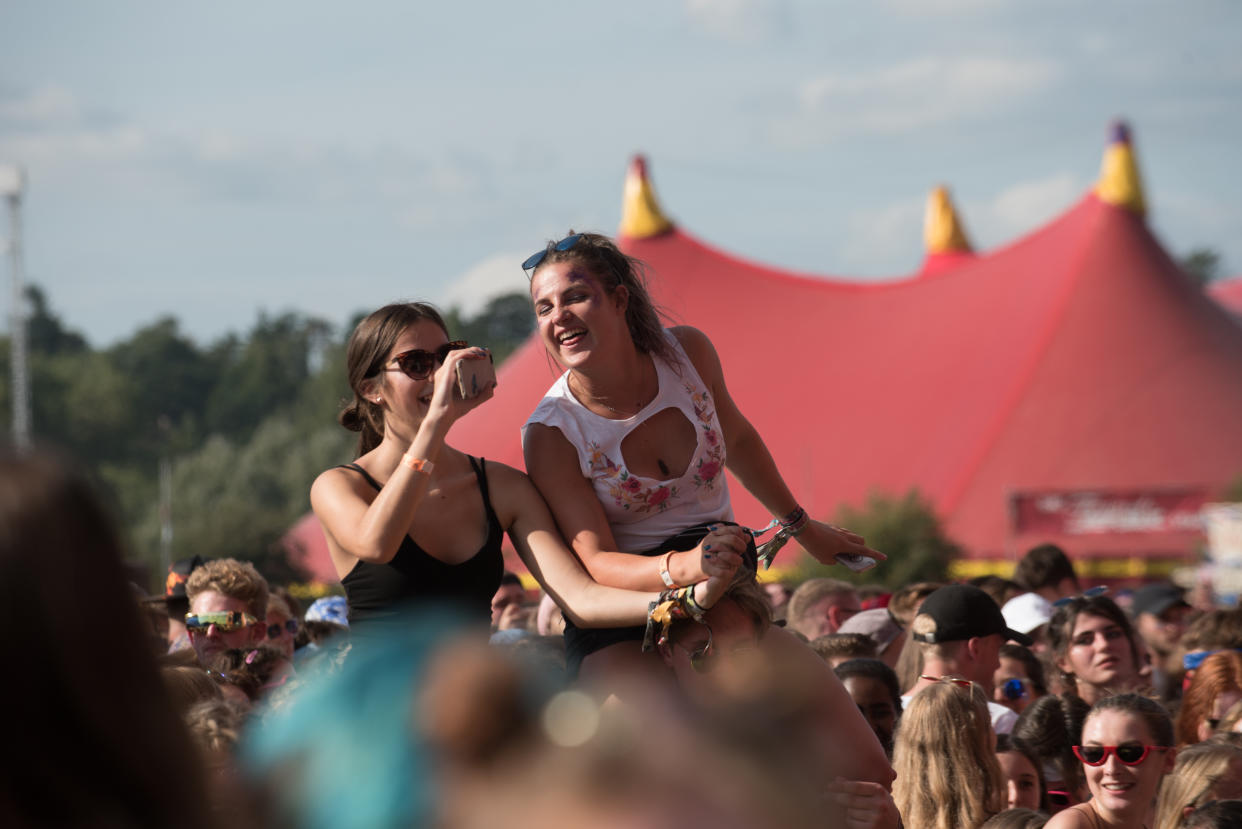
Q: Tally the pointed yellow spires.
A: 3